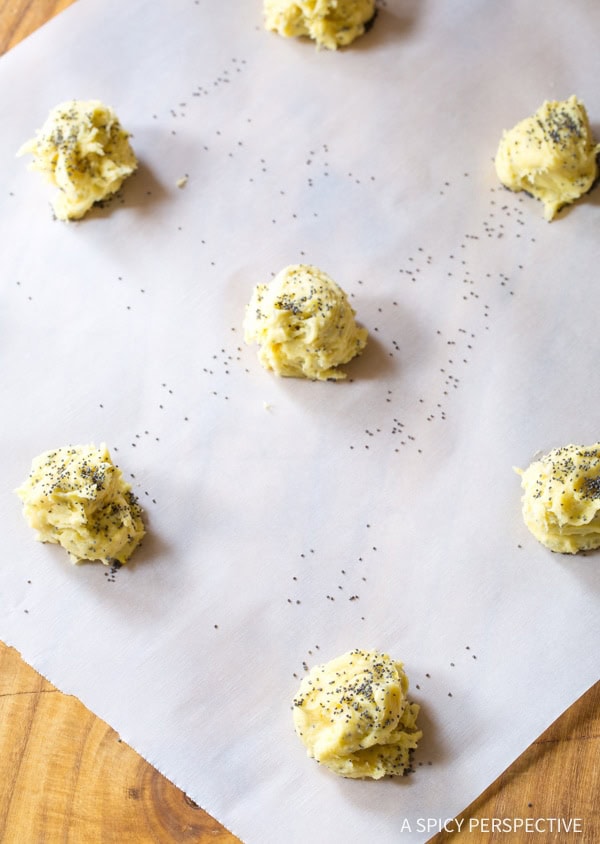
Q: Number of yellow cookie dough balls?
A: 7